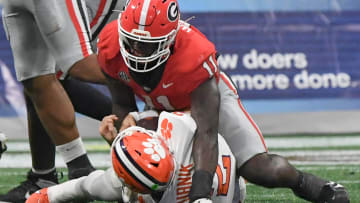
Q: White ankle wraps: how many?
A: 1